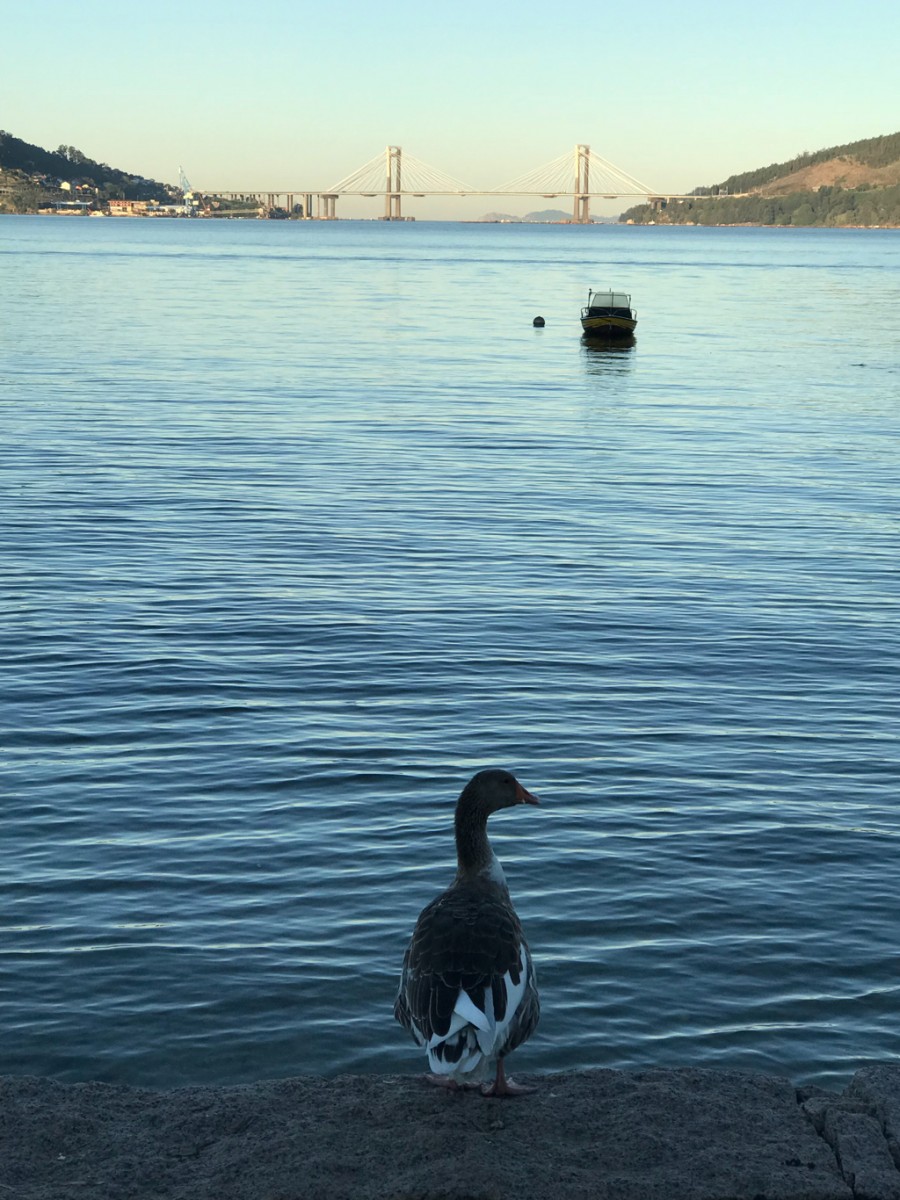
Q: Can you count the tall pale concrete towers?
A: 2